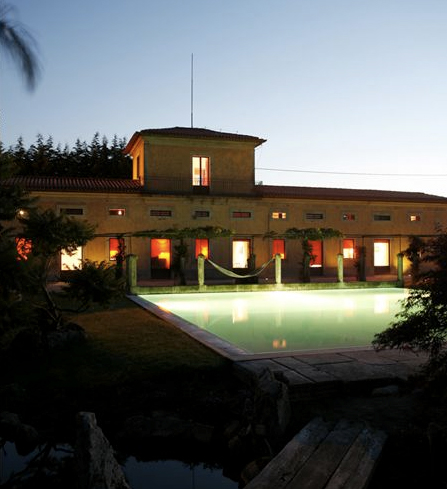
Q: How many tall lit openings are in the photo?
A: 11